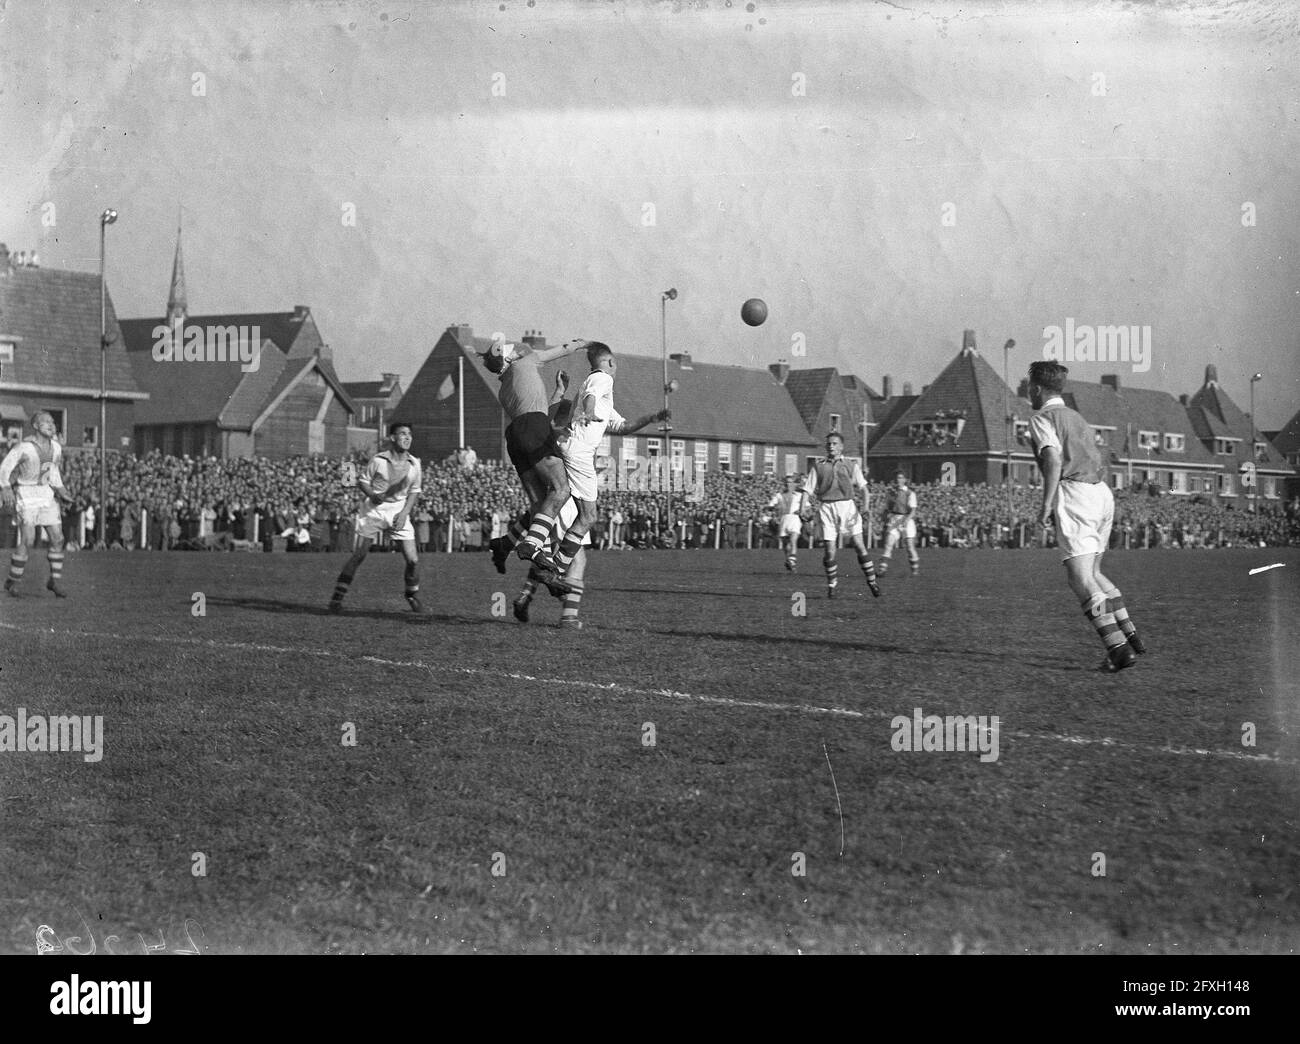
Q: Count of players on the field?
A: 9